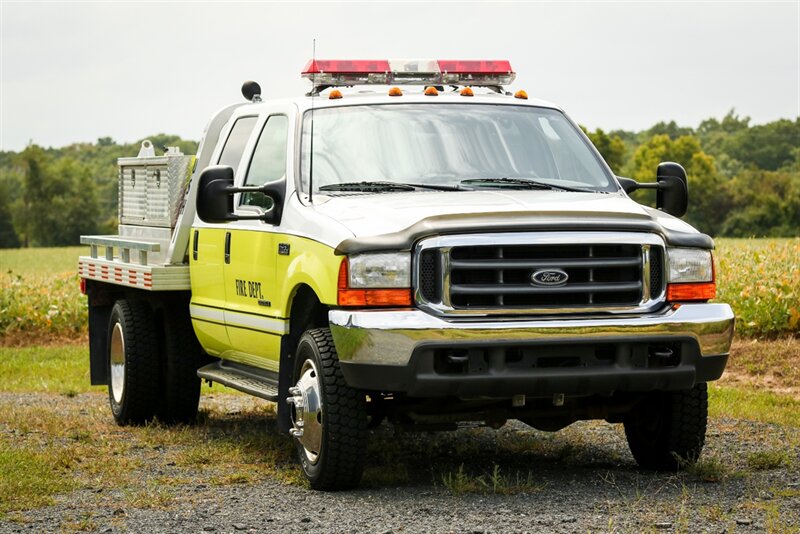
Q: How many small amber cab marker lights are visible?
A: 5